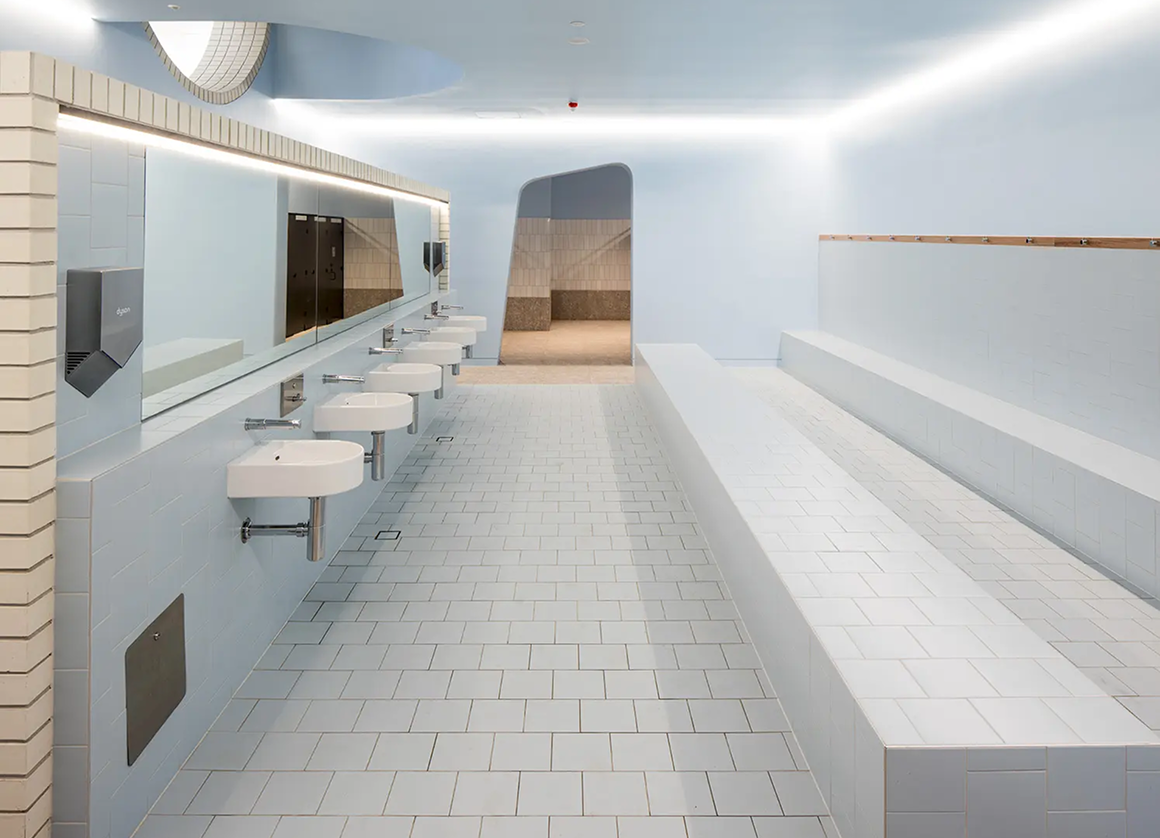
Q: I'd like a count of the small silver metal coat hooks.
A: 10